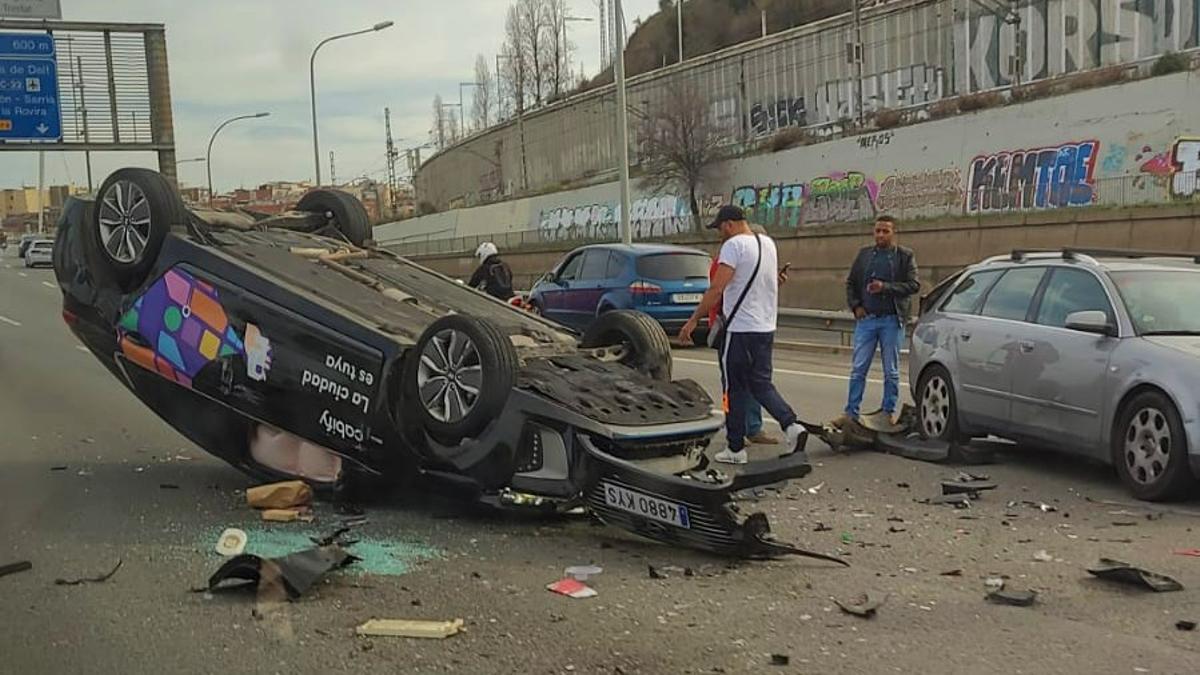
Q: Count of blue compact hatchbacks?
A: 1